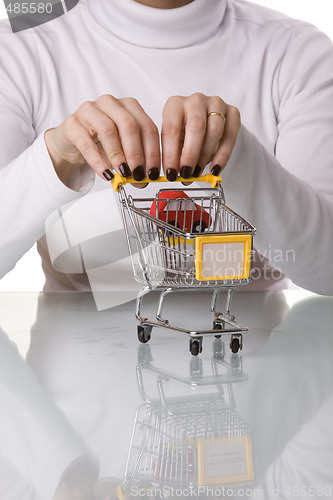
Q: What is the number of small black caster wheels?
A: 4